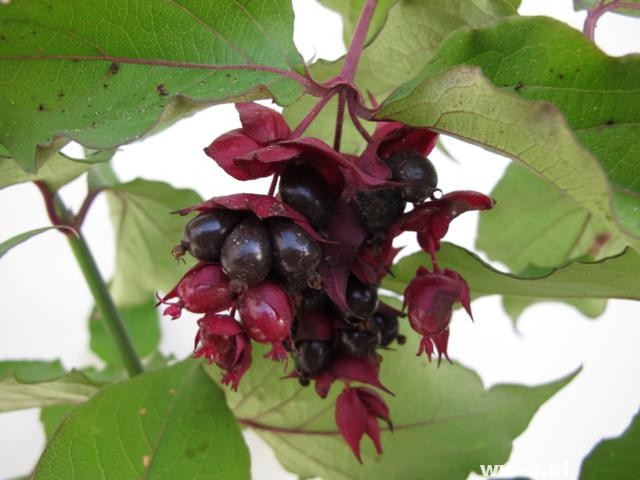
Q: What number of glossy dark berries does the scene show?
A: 11